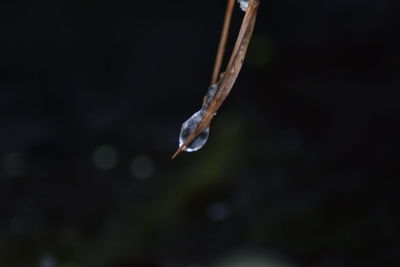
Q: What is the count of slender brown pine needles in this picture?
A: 2